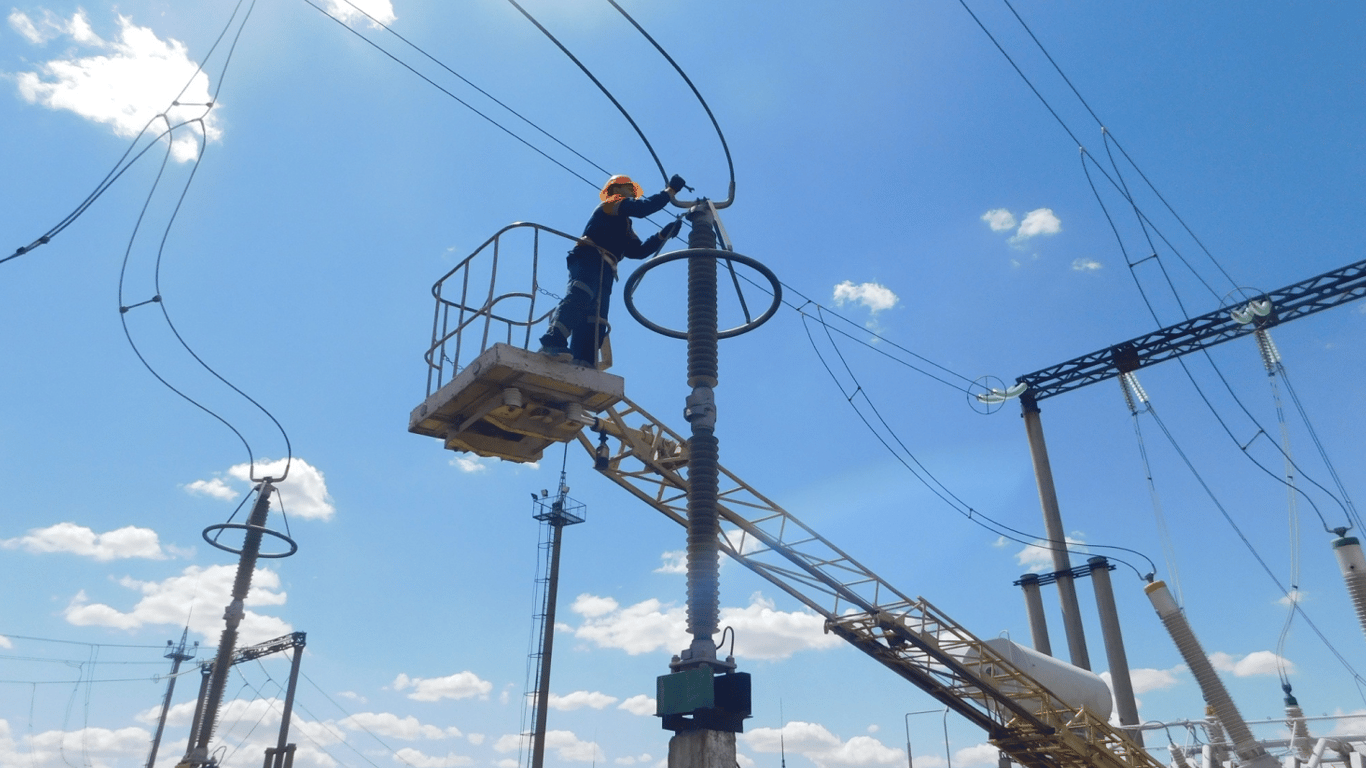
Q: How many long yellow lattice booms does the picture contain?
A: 1